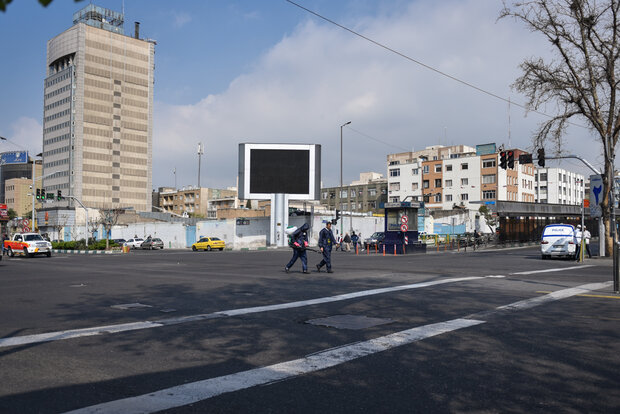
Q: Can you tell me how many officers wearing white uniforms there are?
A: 2